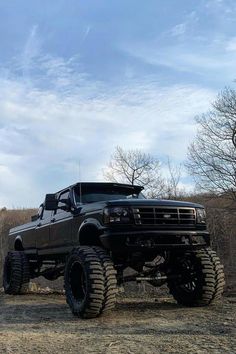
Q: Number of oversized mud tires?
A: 3